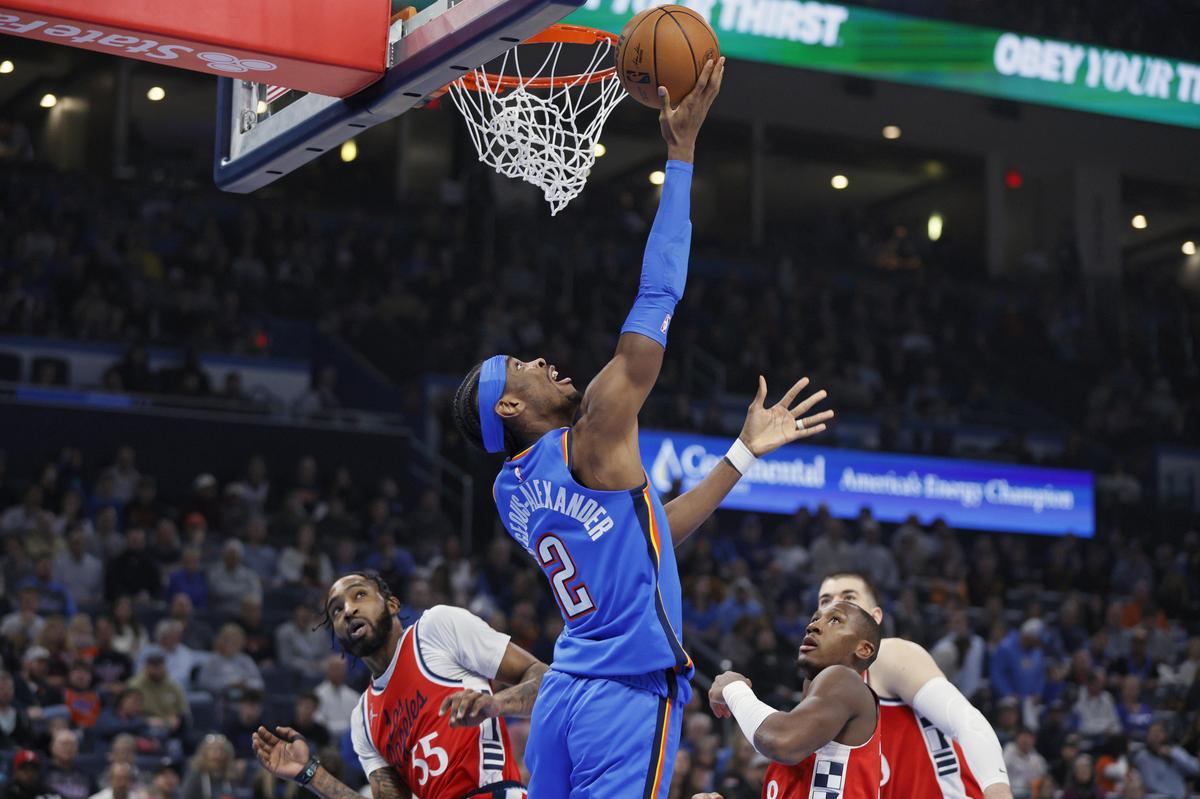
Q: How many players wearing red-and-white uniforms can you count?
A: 3